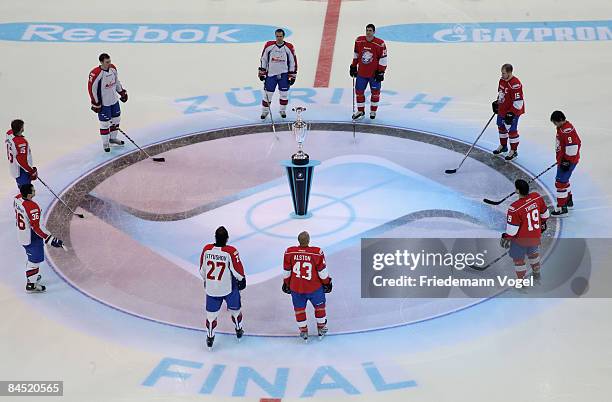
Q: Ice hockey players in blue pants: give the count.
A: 10